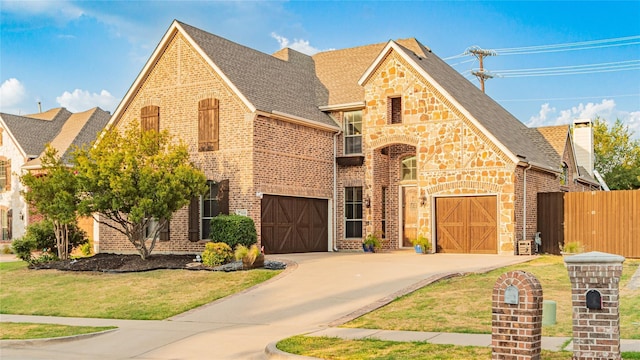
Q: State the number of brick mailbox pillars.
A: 2